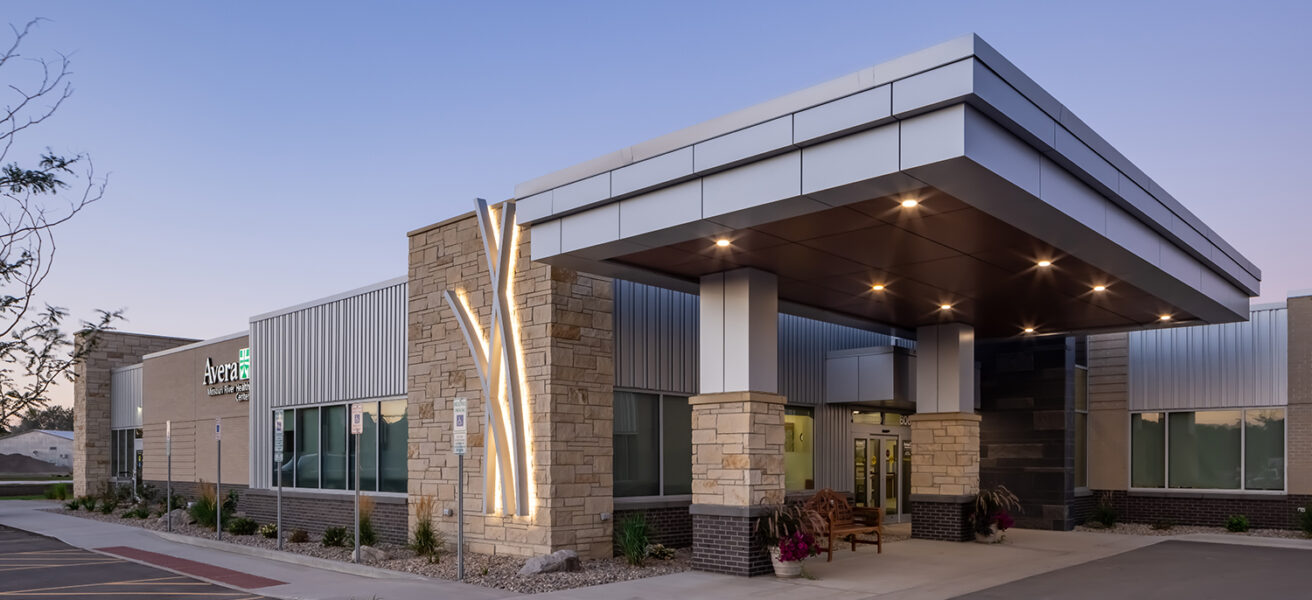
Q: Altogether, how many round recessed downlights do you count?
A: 8